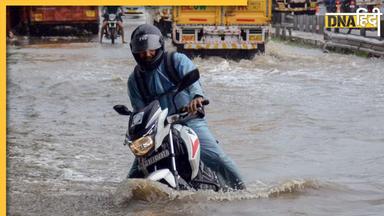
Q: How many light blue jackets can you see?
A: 1